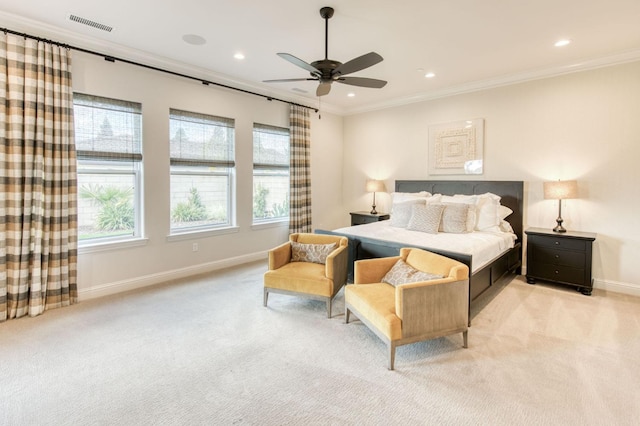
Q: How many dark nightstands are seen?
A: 2